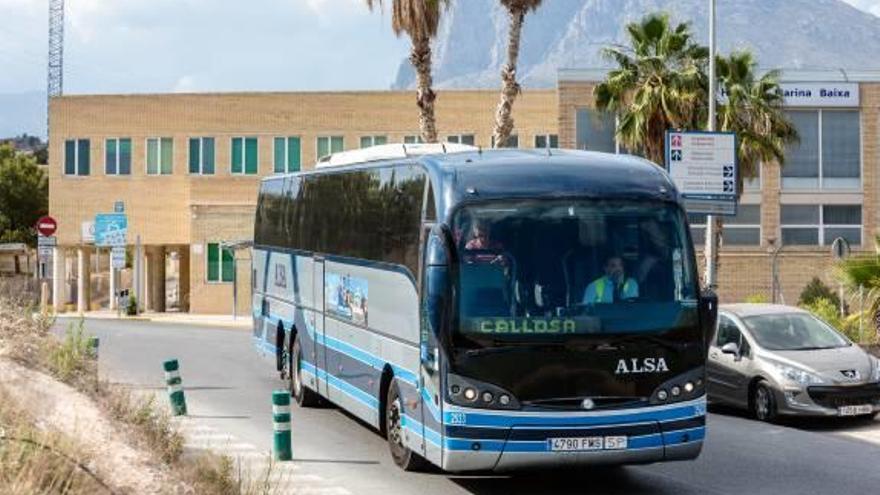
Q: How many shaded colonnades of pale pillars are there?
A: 1